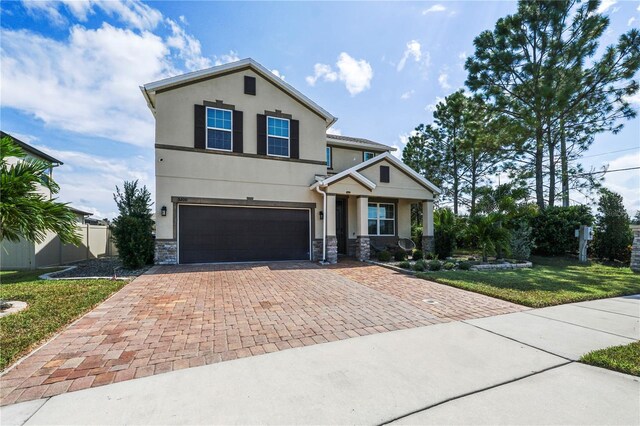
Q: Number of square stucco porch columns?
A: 3